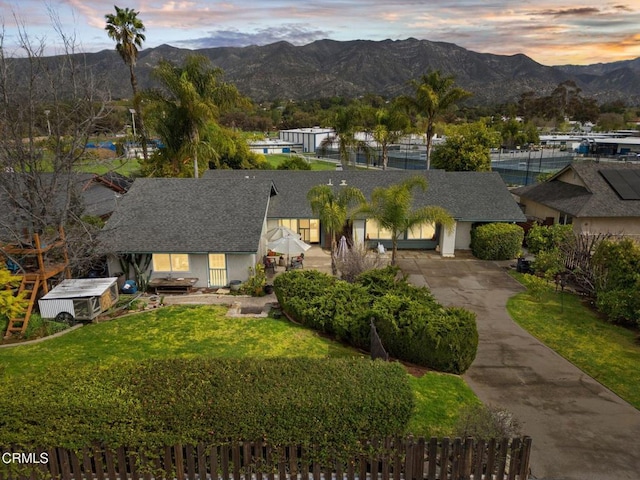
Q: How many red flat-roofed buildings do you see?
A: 0